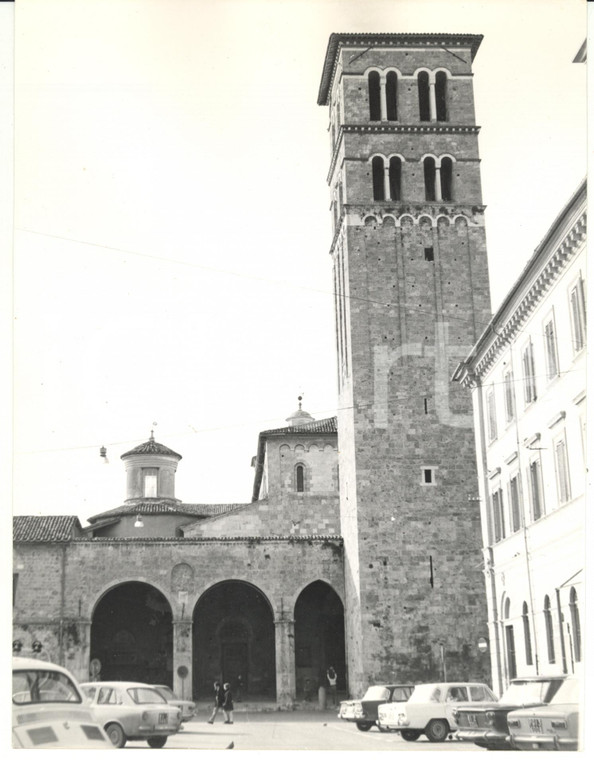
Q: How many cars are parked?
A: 7